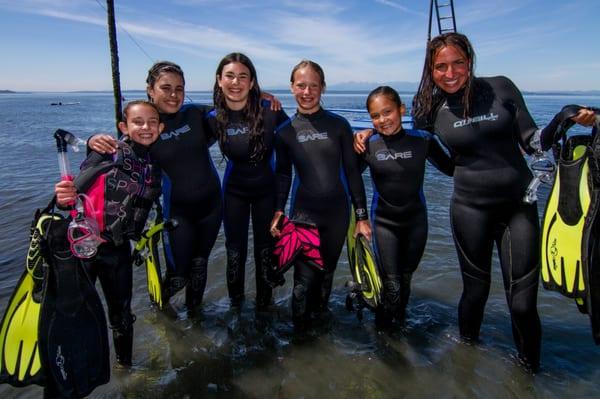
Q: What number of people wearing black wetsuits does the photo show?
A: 6